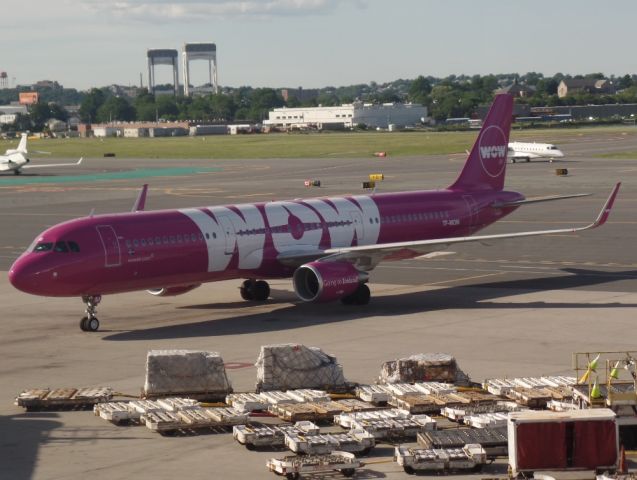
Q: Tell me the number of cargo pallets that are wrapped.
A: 3